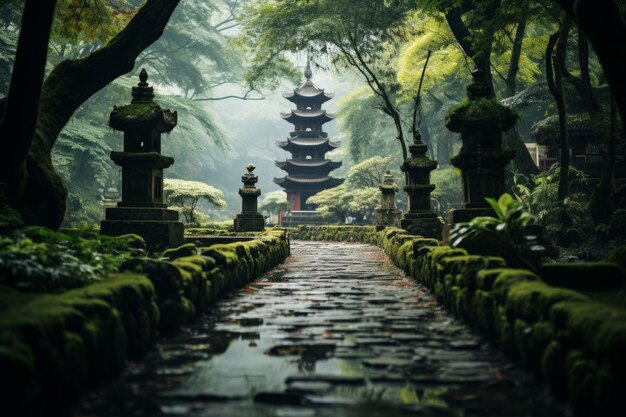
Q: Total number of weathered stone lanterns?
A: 5